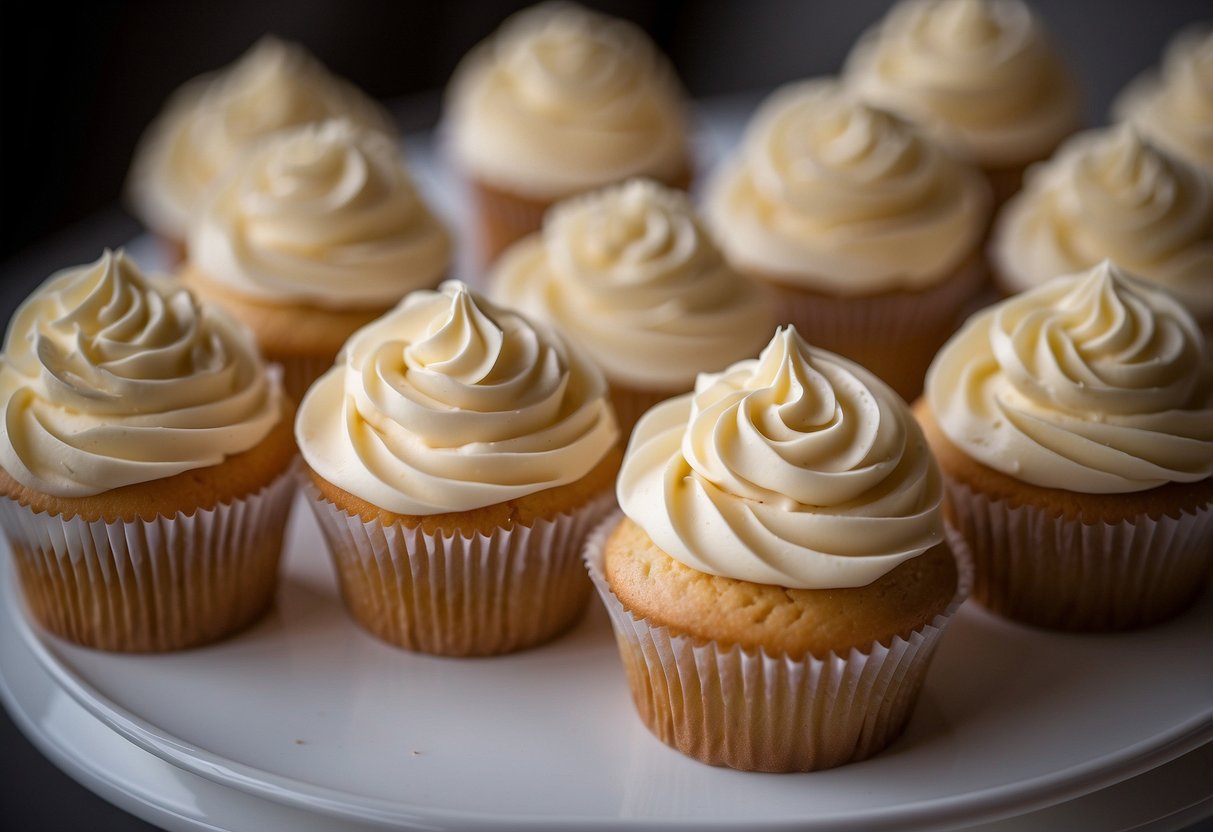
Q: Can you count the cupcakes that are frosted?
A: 12